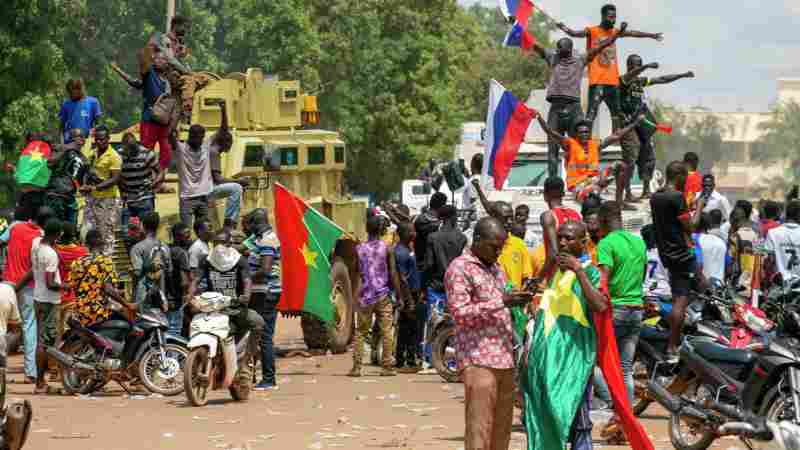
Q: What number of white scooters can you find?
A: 1